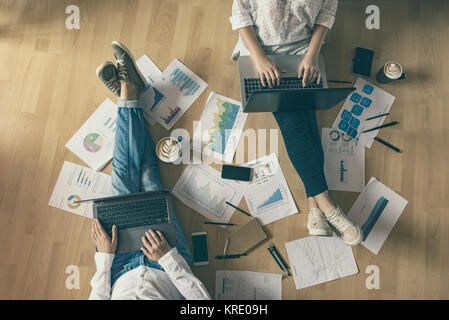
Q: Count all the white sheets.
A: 12